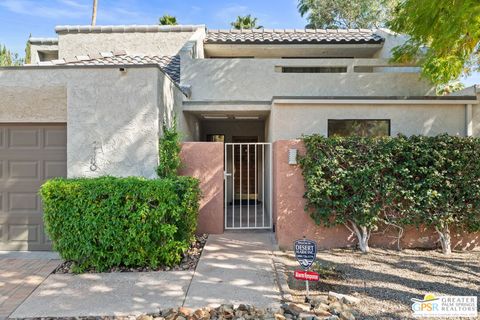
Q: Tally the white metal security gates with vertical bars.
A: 1